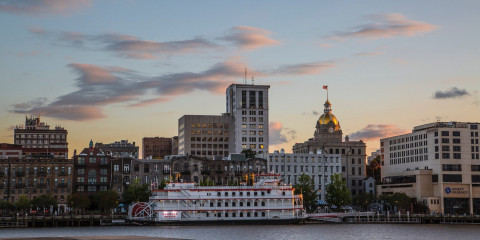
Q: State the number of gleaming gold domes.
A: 1